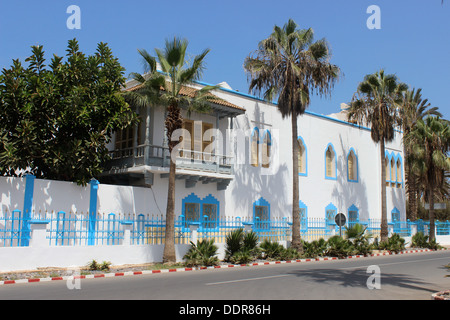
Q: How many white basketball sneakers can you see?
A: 0